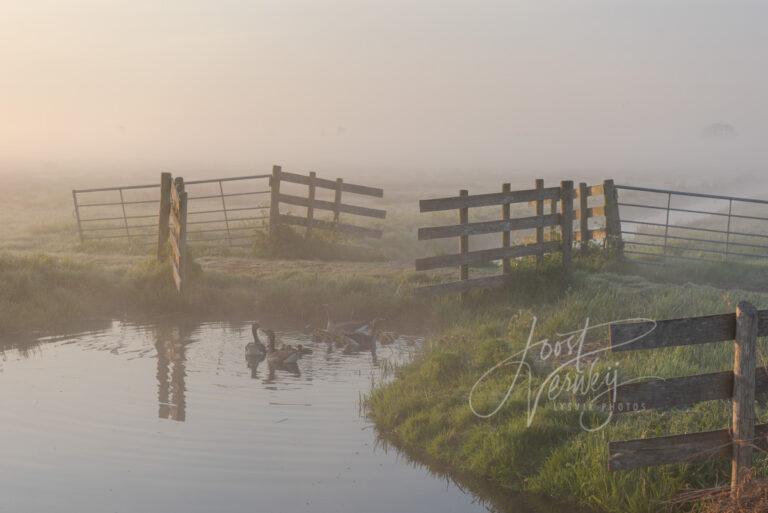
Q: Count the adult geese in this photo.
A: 4